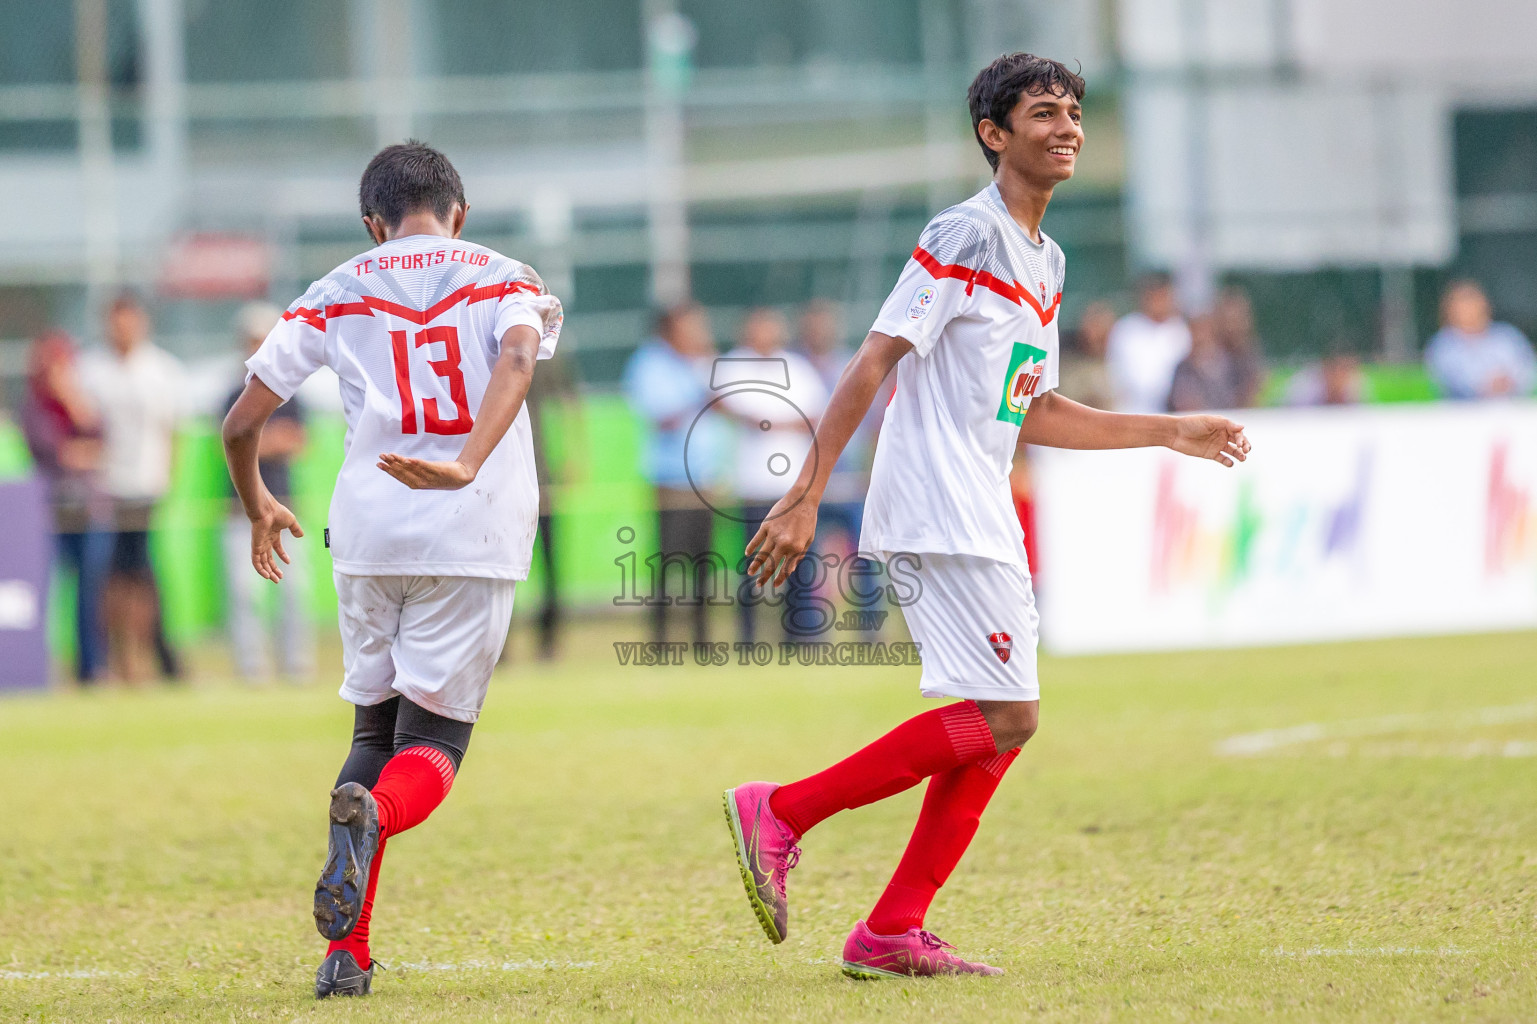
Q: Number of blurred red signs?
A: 1